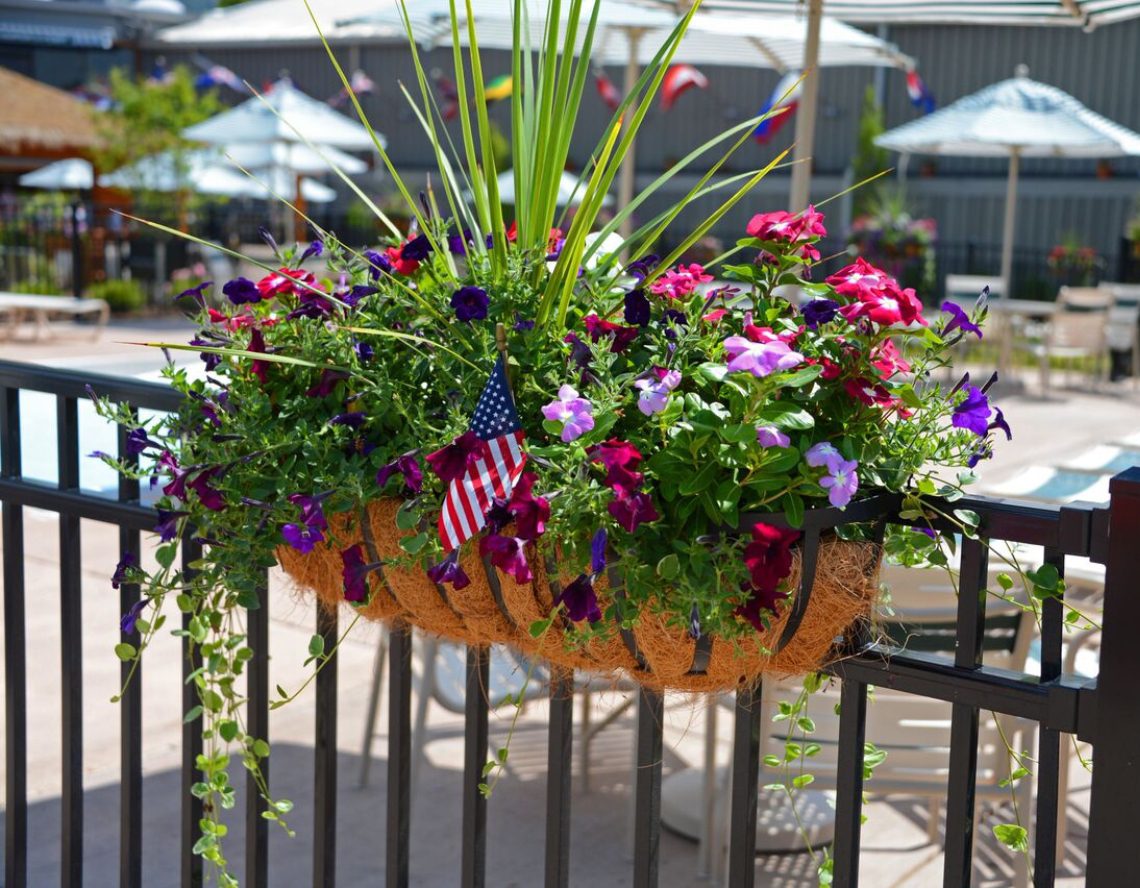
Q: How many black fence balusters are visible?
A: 14